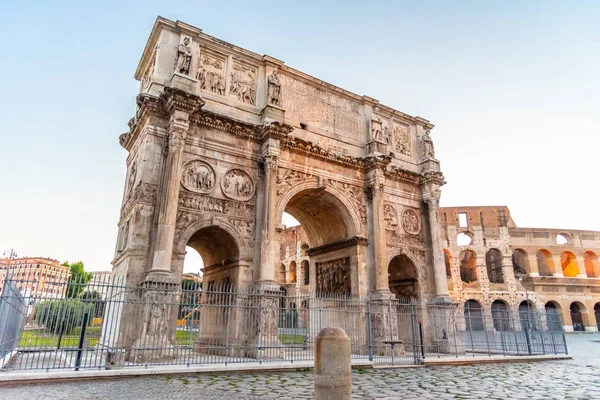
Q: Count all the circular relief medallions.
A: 4